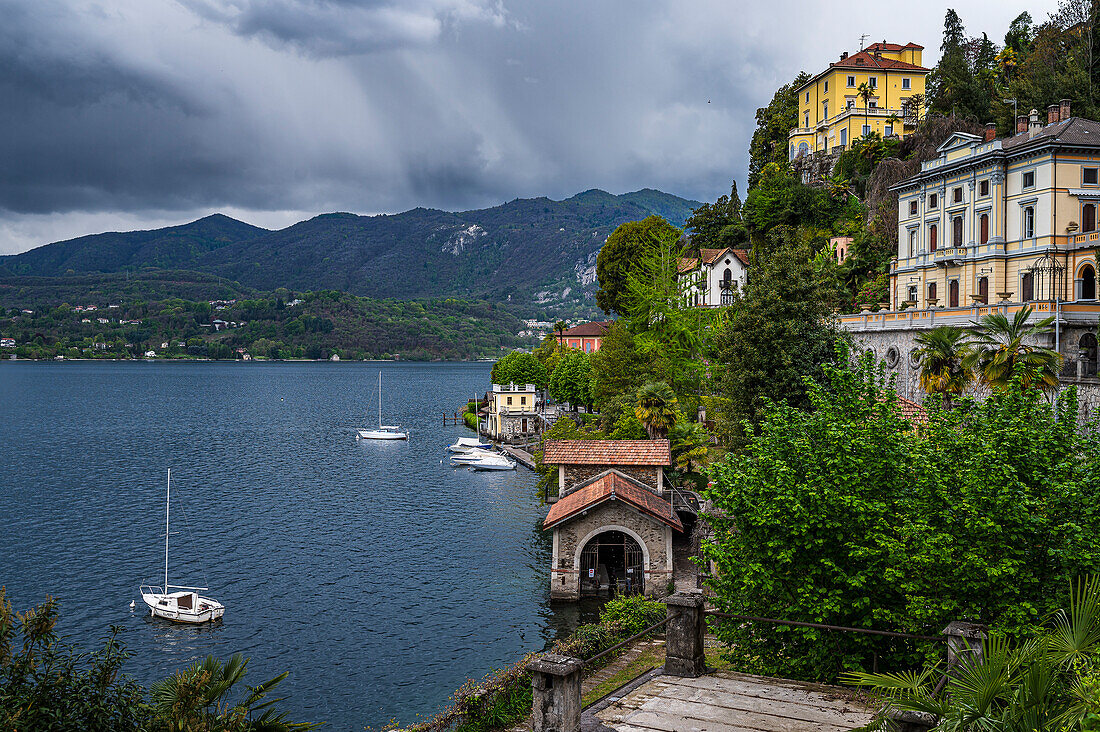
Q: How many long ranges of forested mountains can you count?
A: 1